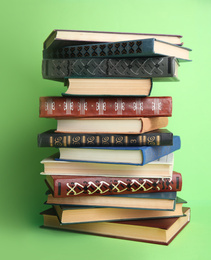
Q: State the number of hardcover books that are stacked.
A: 13